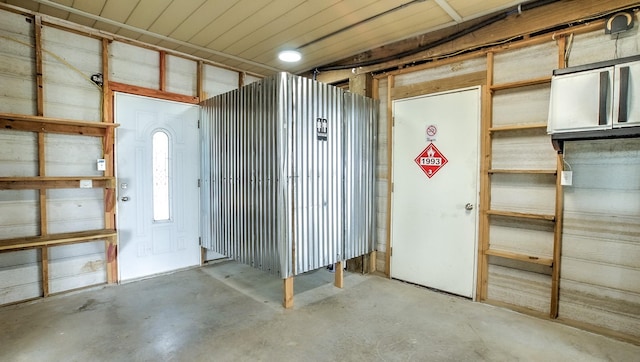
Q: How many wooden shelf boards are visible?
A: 8